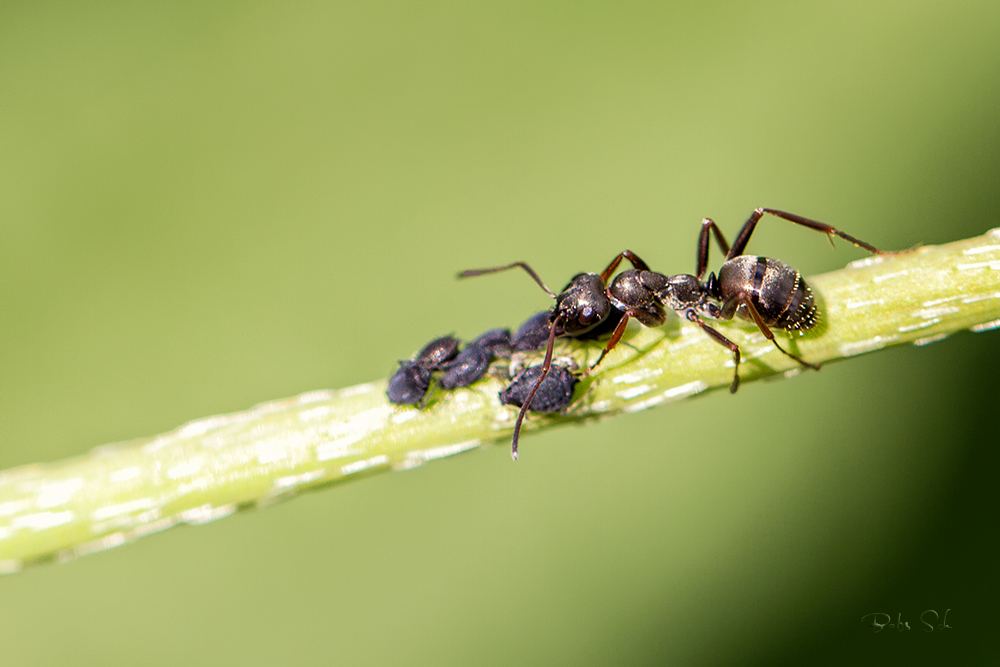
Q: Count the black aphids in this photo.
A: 6